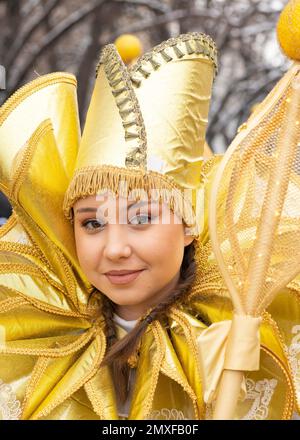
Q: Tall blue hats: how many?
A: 0